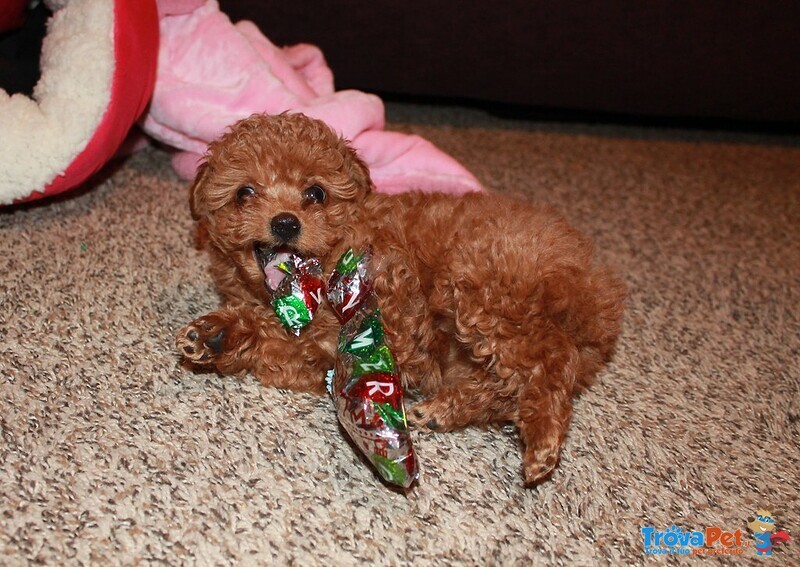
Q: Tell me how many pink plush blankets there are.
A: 1